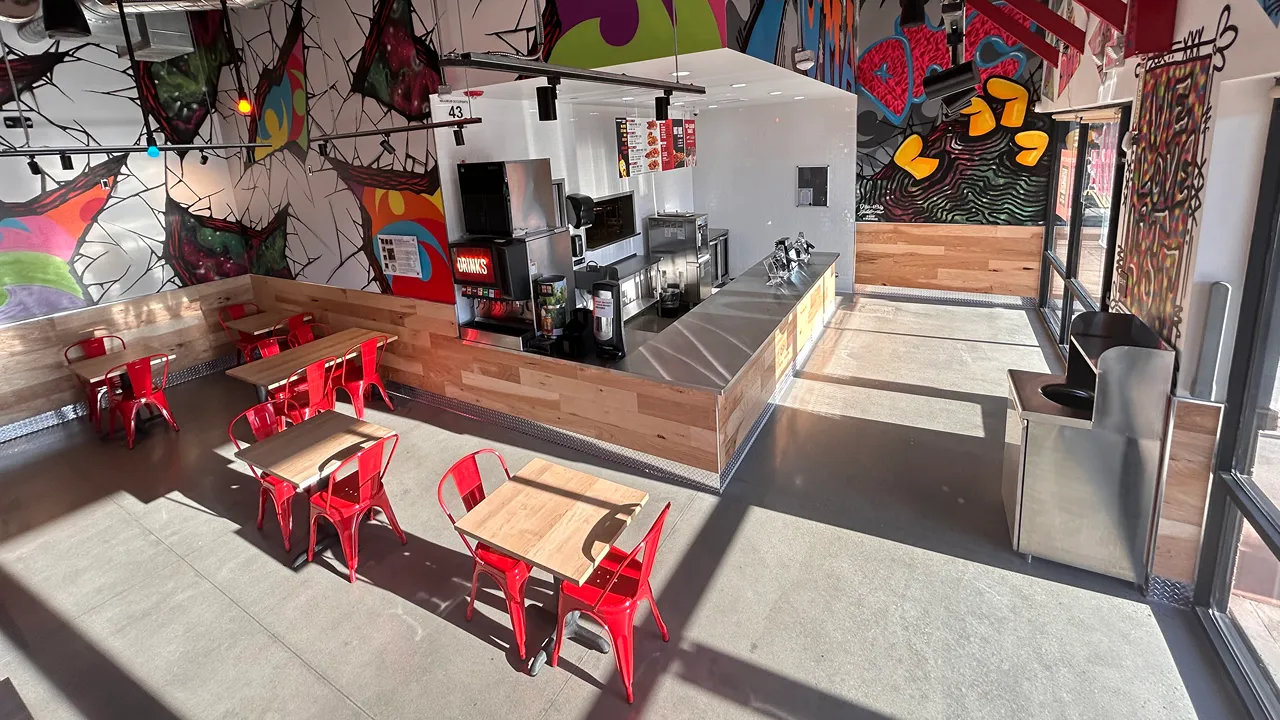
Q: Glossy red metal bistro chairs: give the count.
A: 12